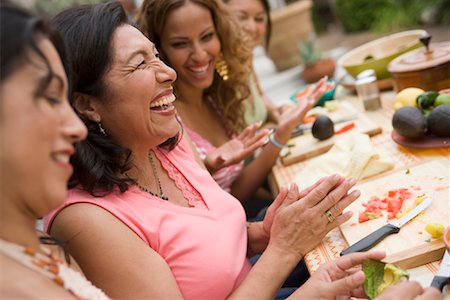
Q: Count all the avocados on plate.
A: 2